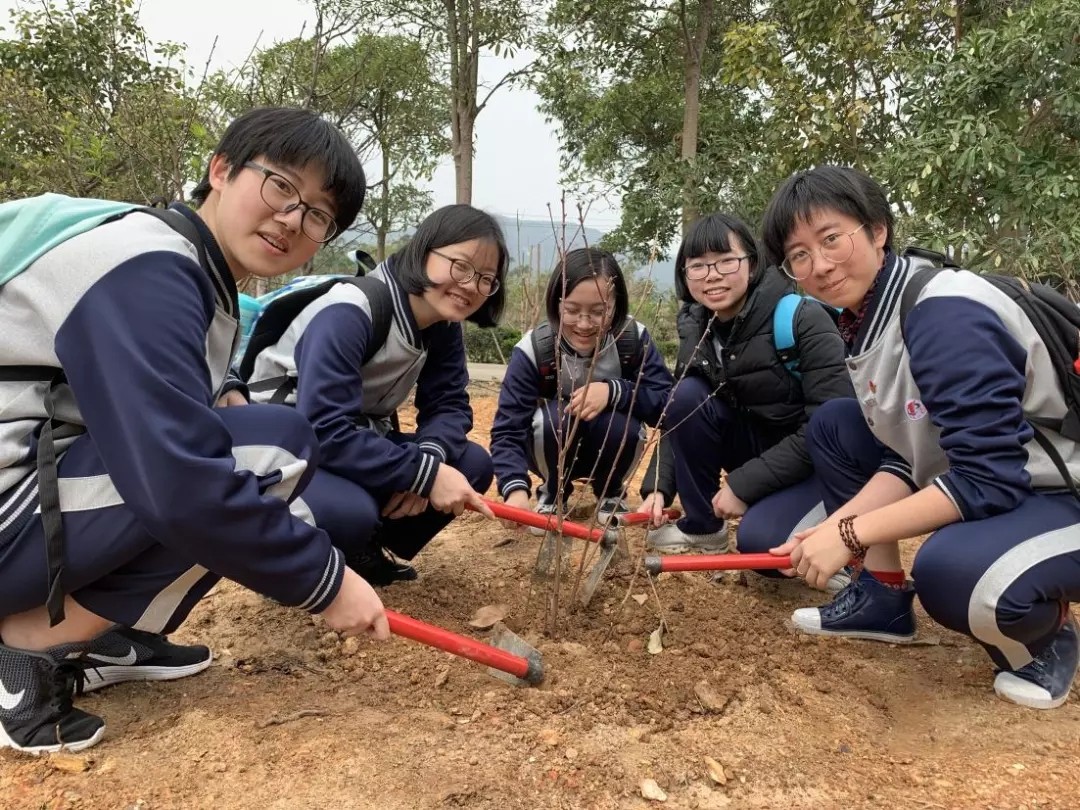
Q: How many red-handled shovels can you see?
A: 4